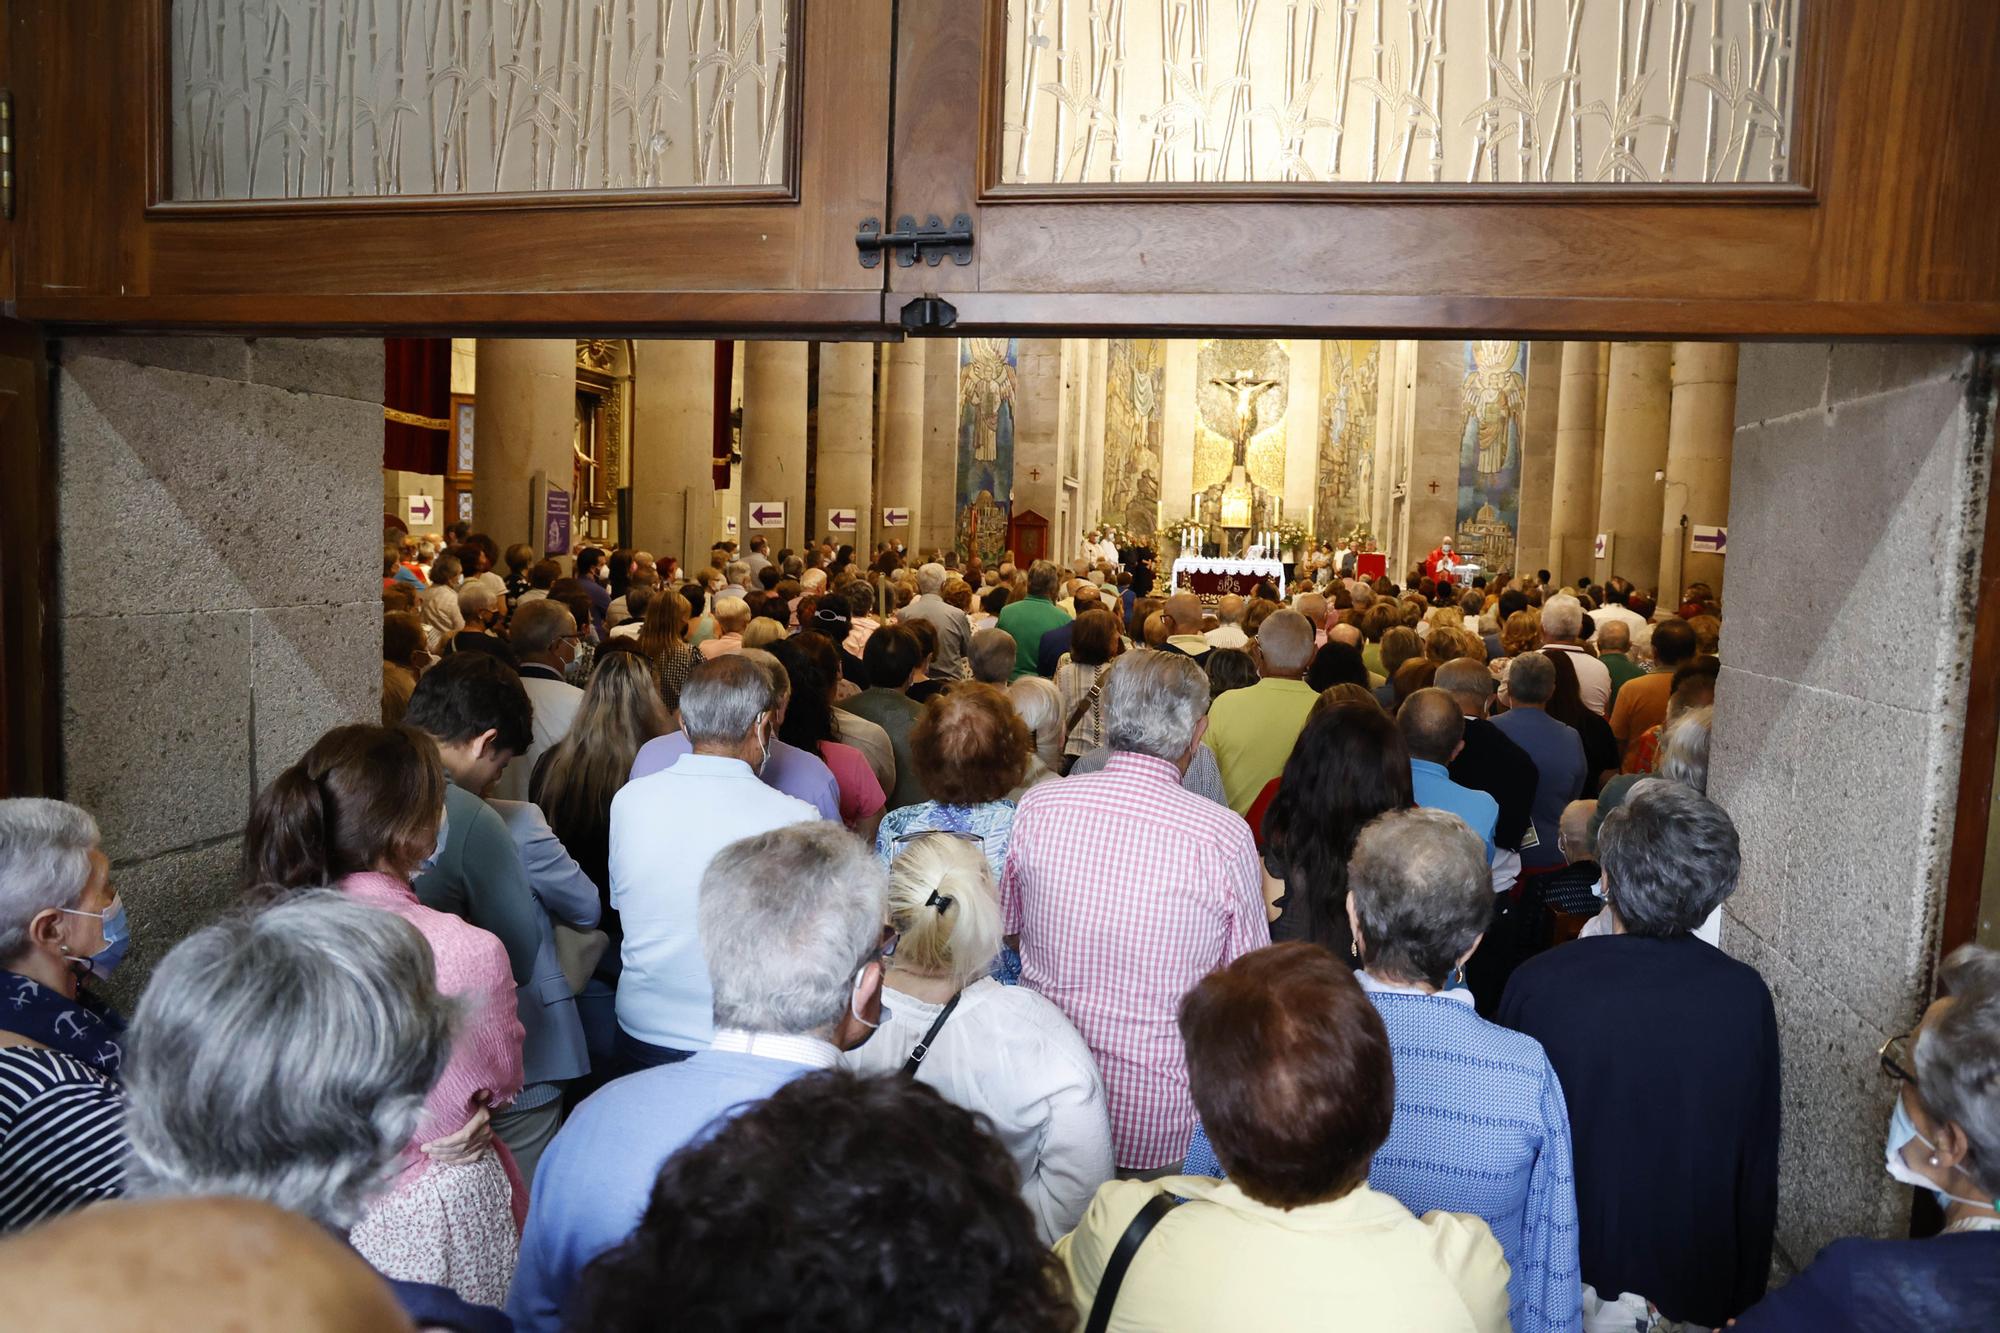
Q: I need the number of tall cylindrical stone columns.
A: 8